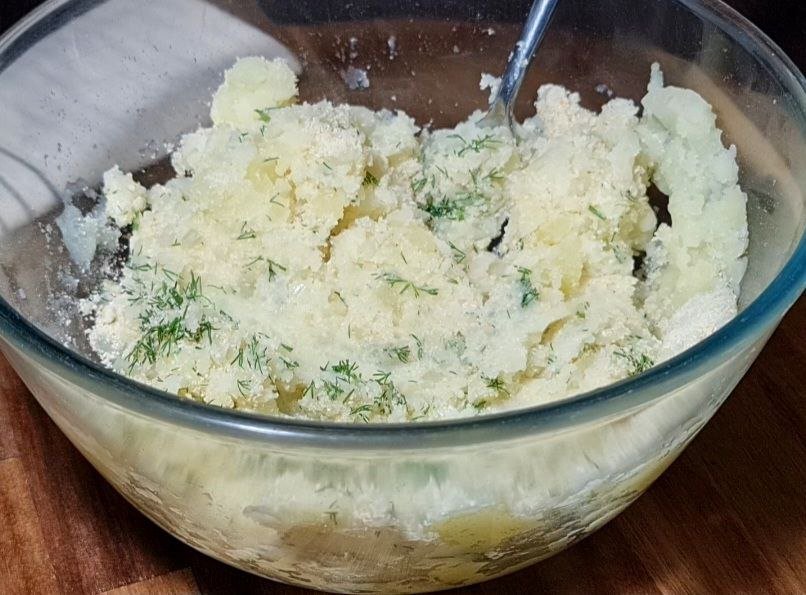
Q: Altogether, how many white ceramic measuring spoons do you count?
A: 0